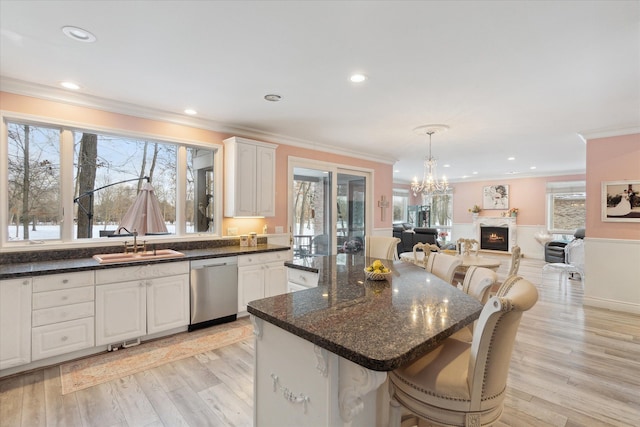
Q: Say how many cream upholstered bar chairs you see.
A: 4